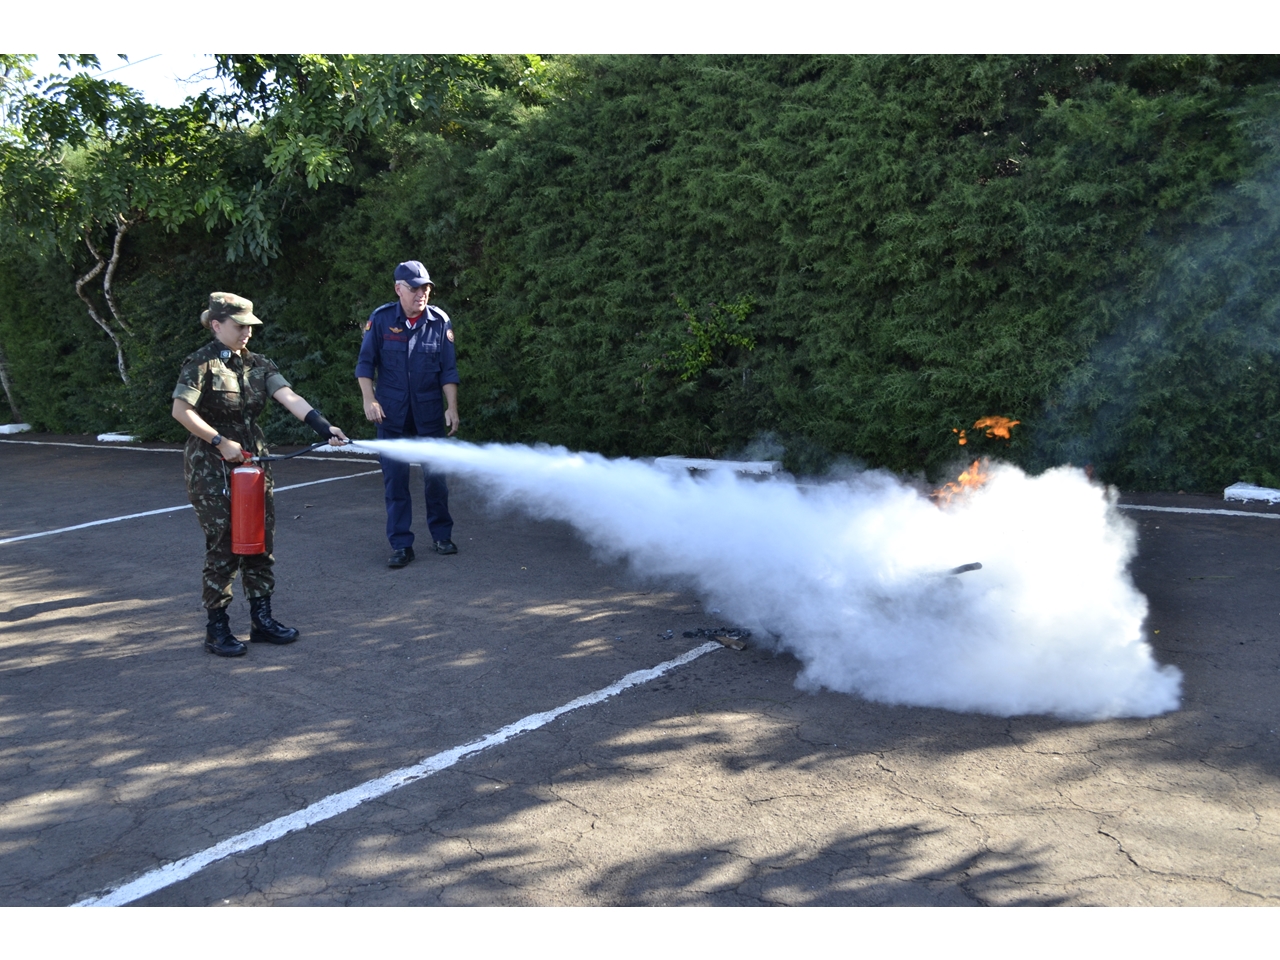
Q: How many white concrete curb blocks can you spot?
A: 5